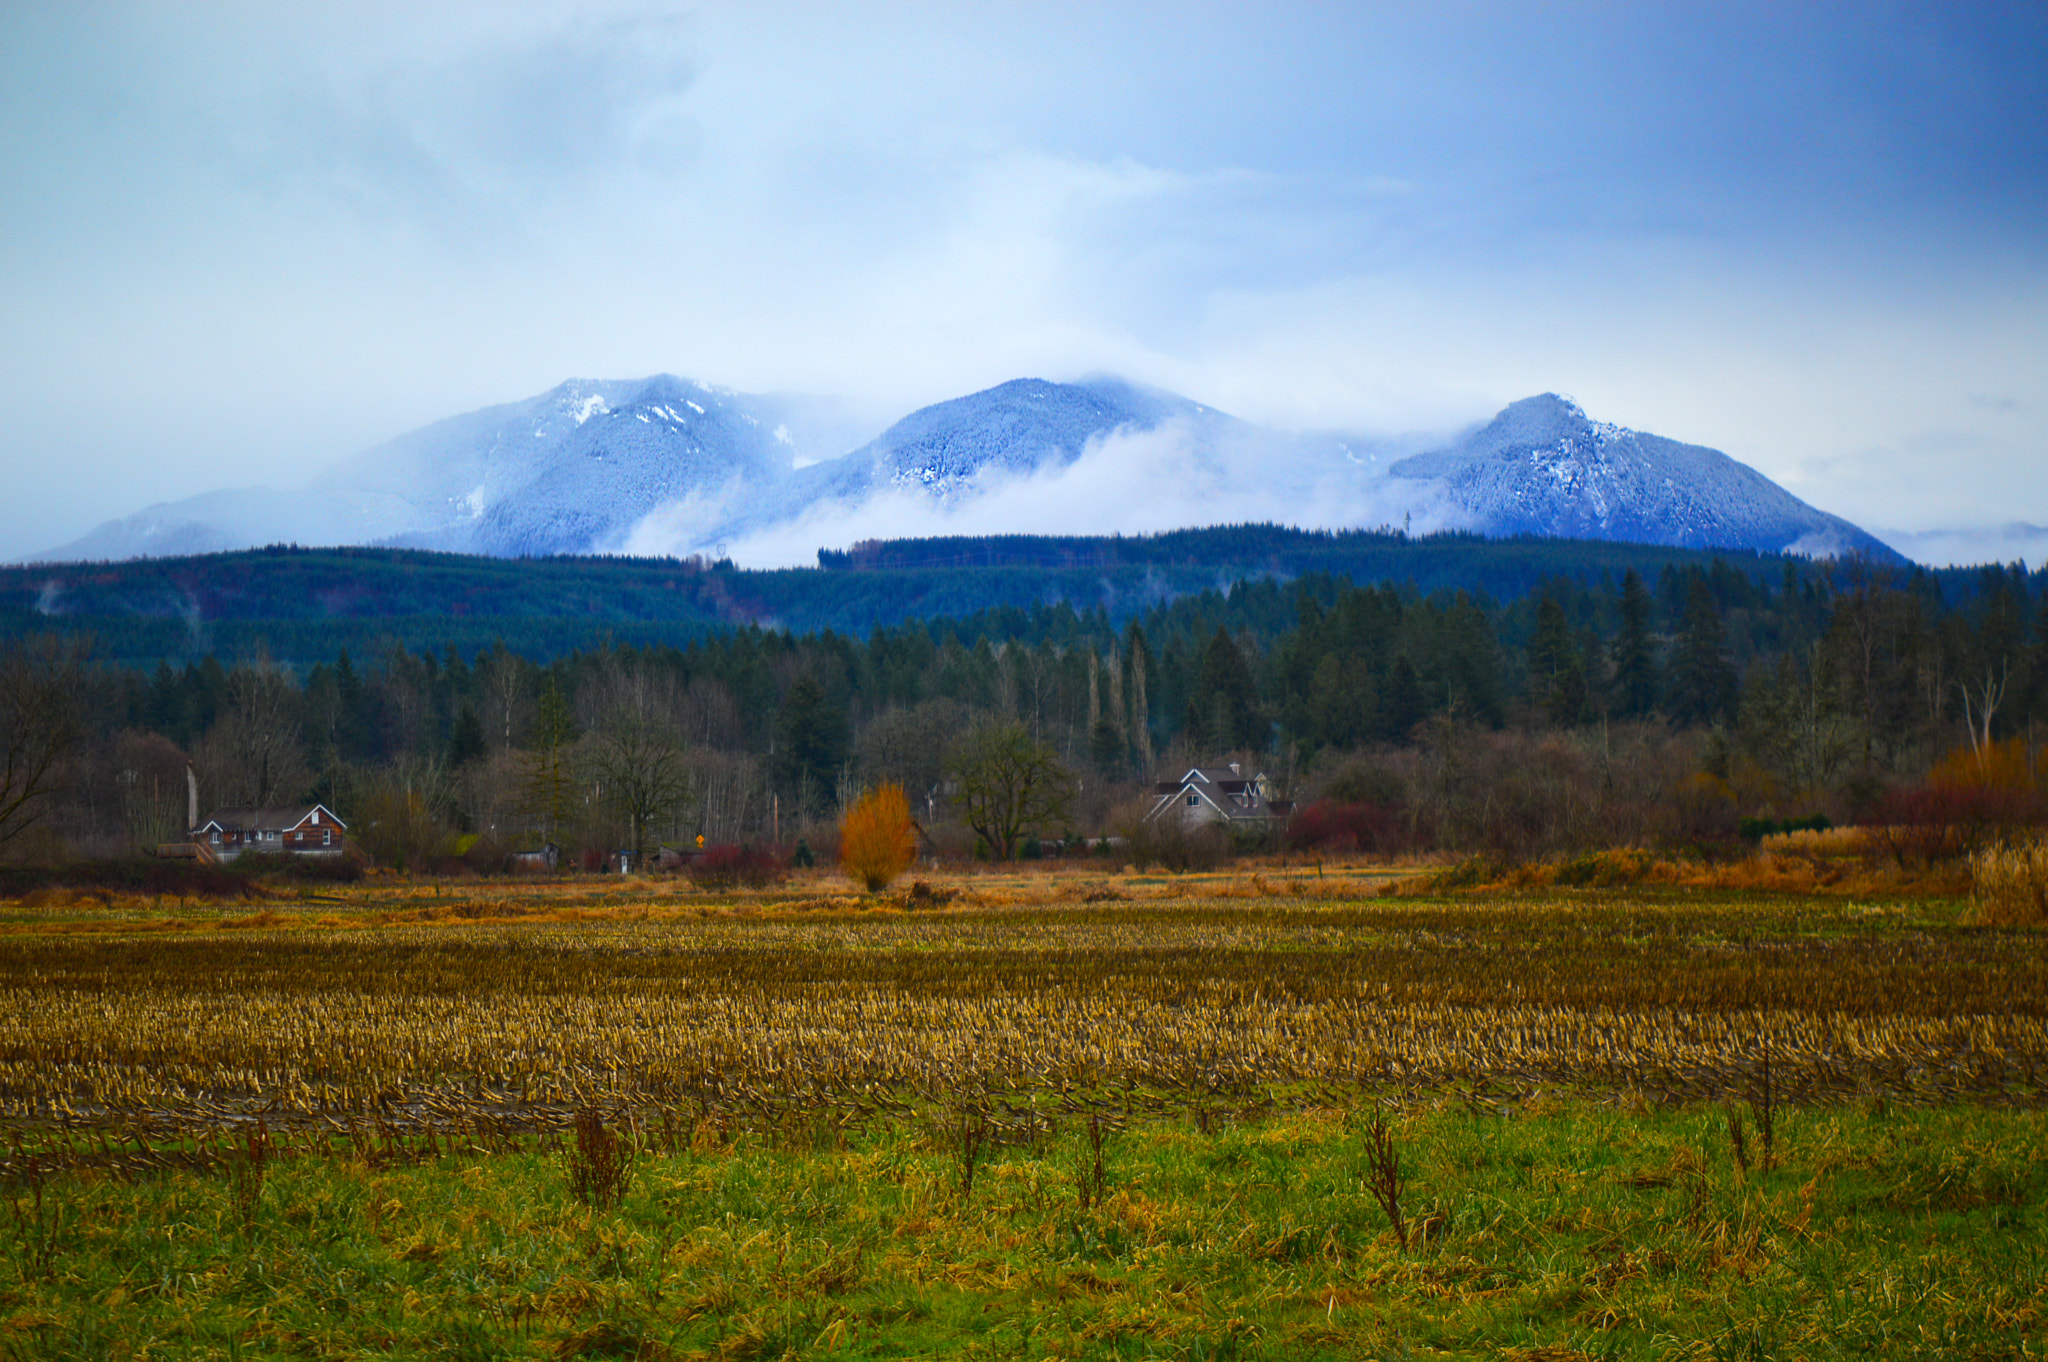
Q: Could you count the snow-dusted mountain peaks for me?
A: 3